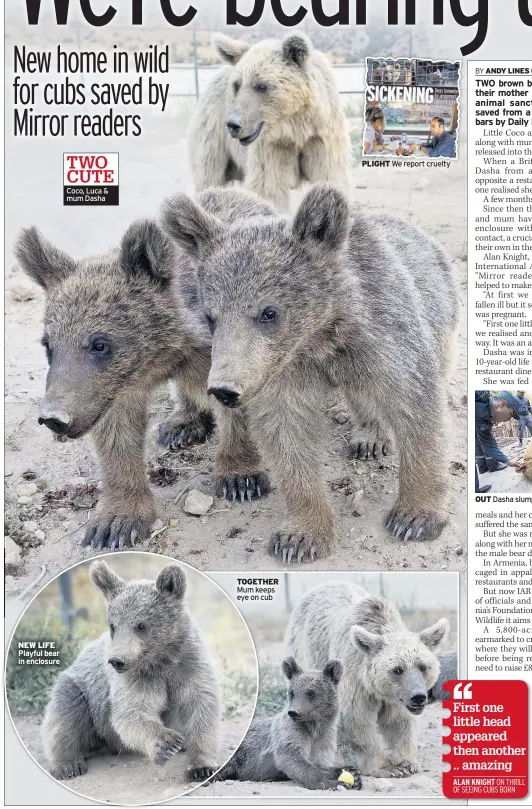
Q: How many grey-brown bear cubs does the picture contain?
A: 4